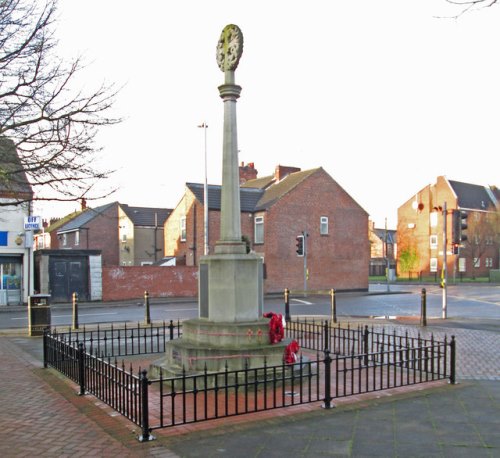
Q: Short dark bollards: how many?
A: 5